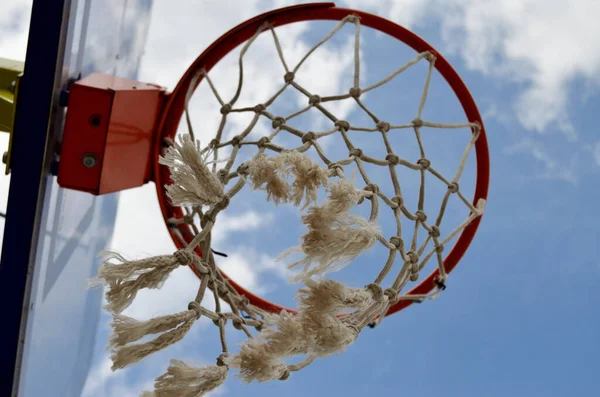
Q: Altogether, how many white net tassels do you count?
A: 12